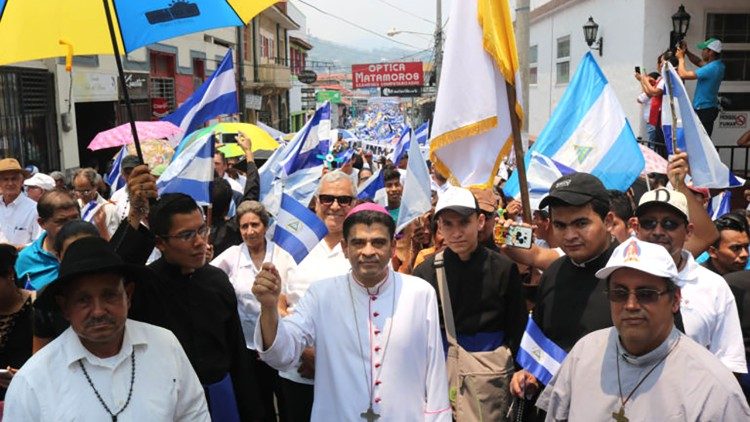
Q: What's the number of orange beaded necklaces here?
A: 0